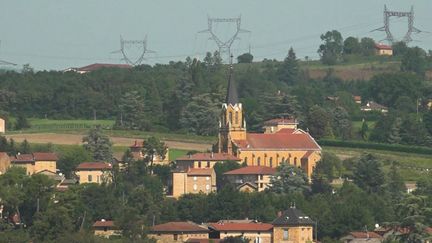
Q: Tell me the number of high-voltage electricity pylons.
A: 3